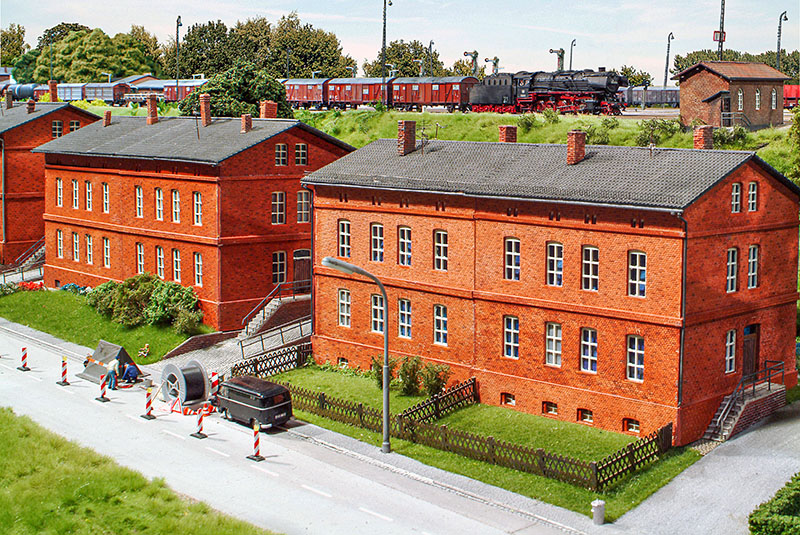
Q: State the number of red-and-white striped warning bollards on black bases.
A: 6